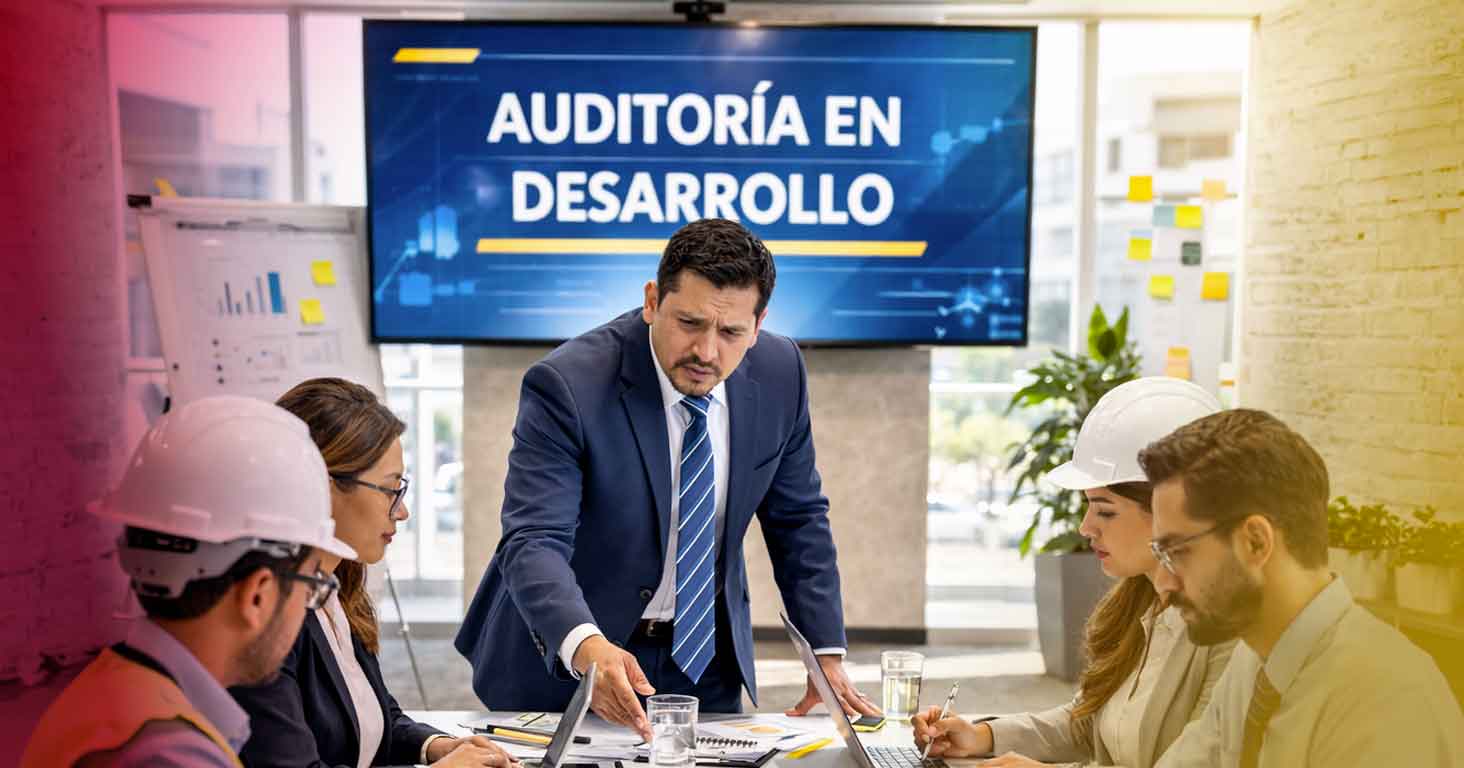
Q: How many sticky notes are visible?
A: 11